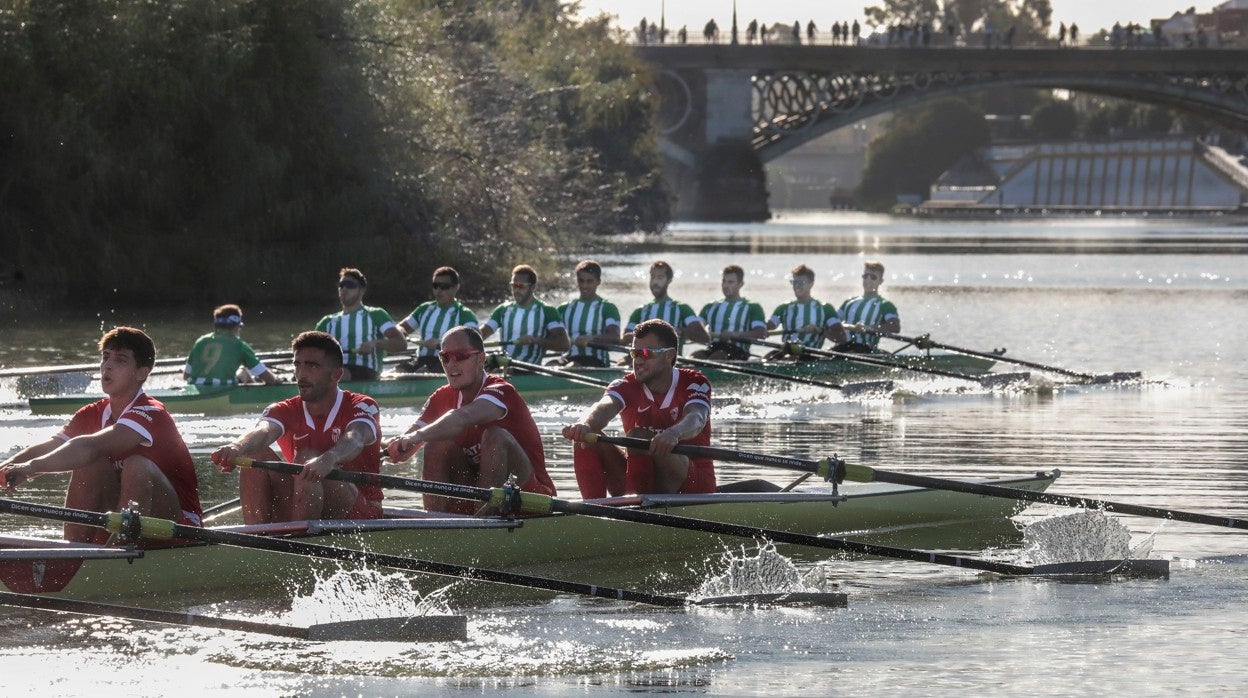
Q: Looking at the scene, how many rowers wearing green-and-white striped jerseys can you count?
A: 8